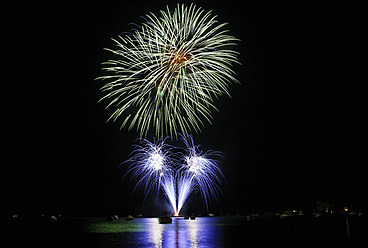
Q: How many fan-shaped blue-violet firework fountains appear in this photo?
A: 2